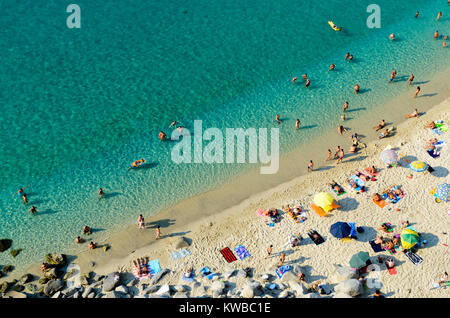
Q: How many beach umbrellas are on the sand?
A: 7